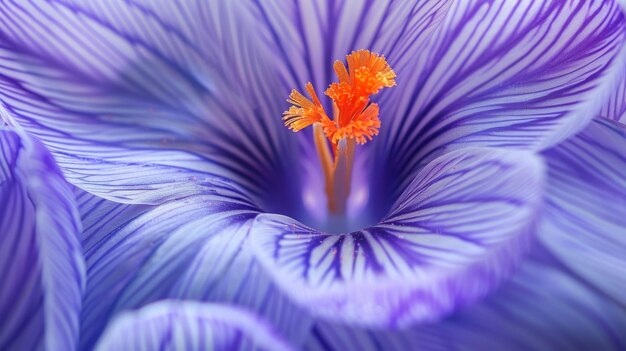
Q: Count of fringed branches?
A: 3